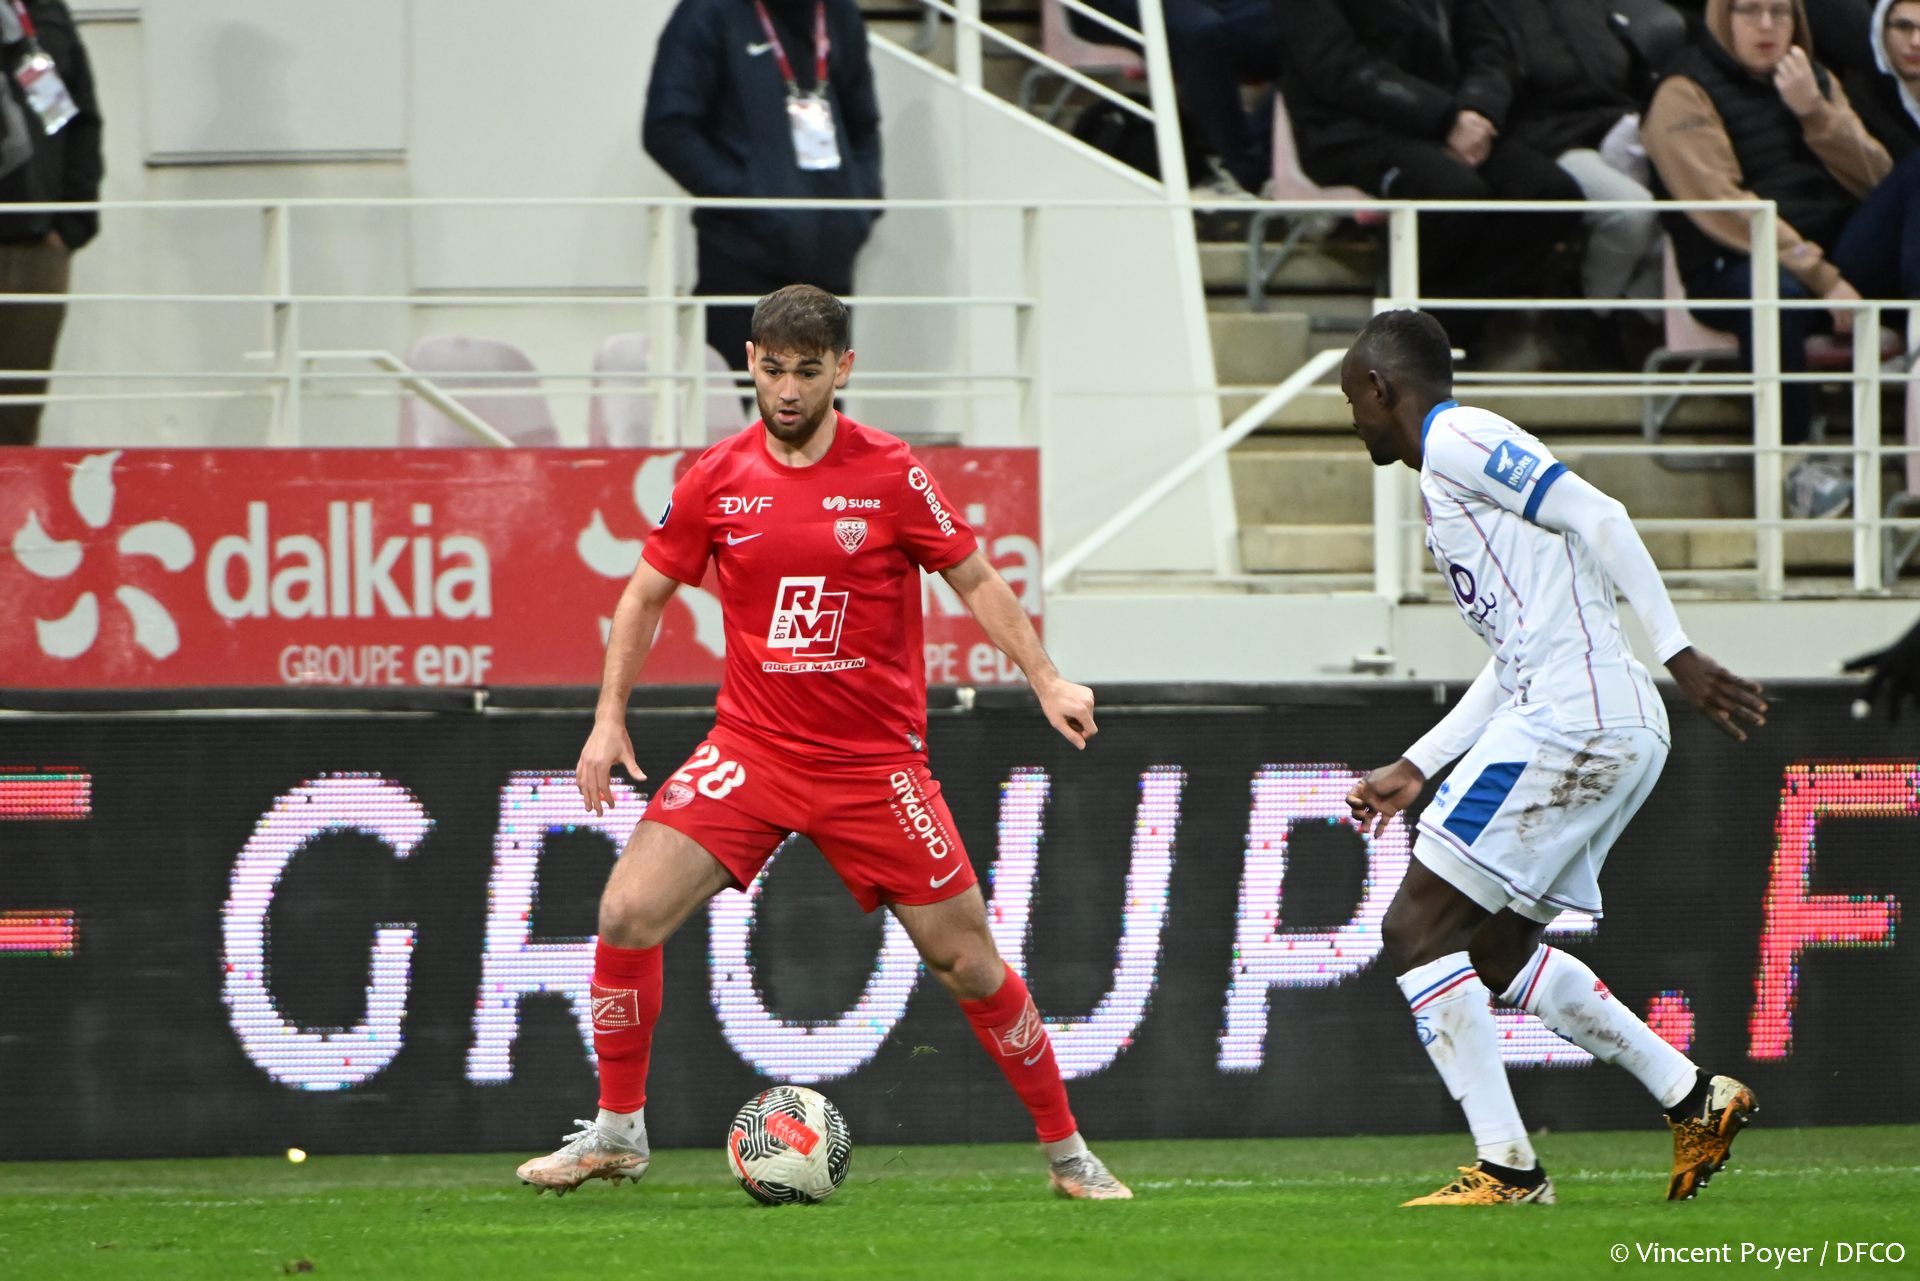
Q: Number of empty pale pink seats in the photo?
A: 2